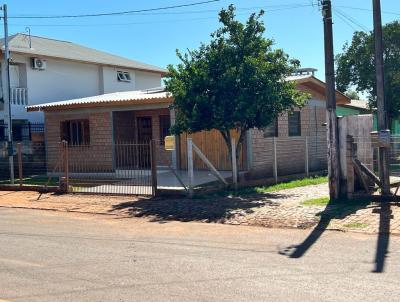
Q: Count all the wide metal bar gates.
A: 1